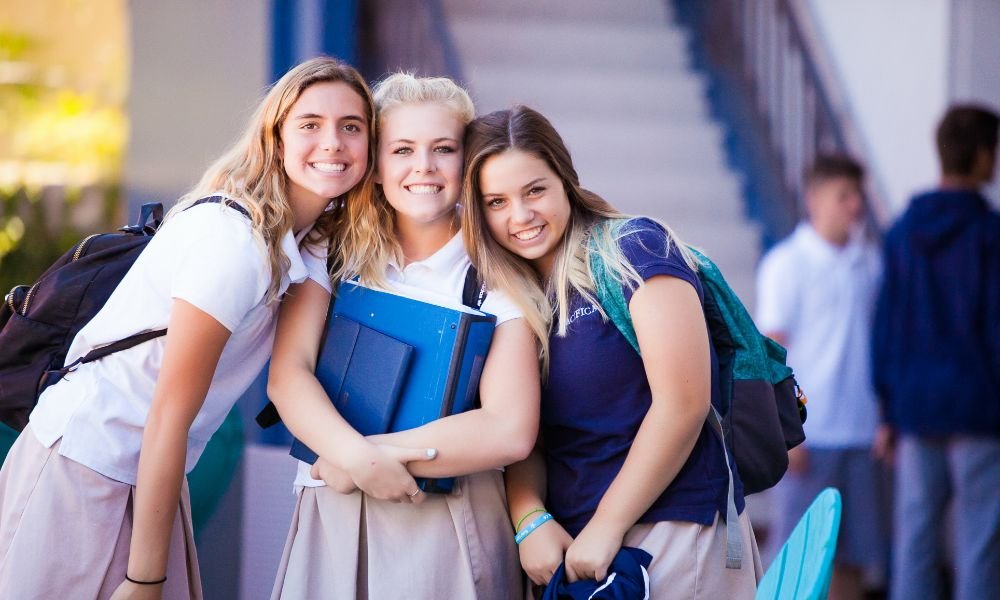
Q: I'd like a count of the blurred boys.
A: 2